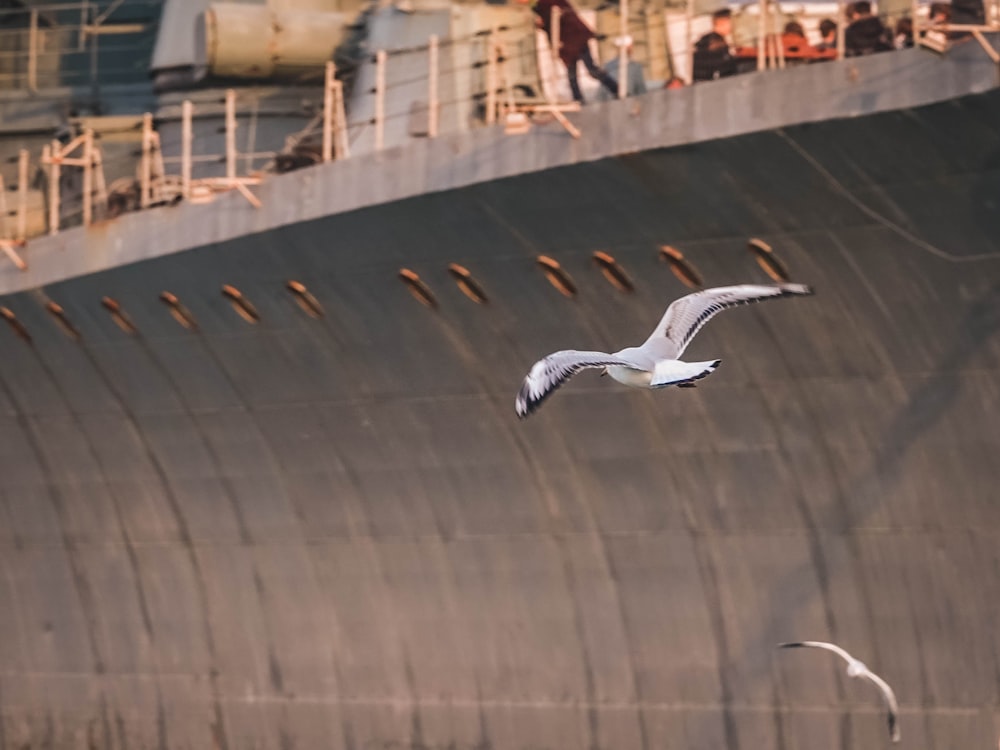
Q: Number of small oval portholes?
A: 12